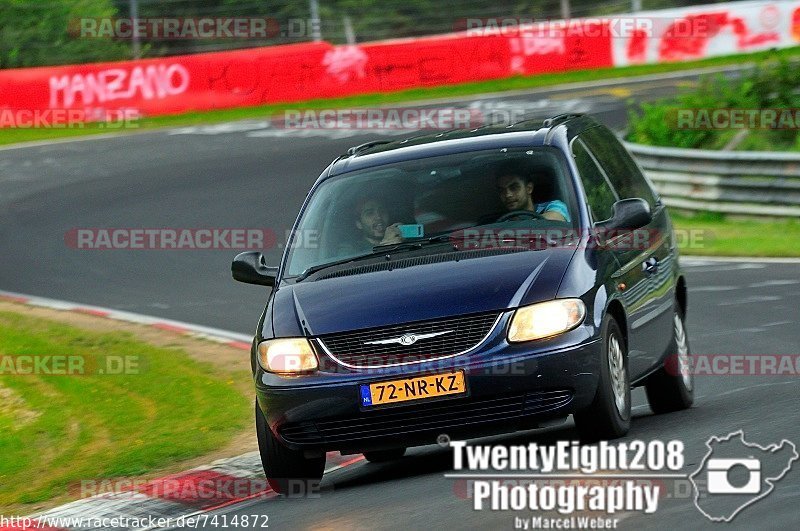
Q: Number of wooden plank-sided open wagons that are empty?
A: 0